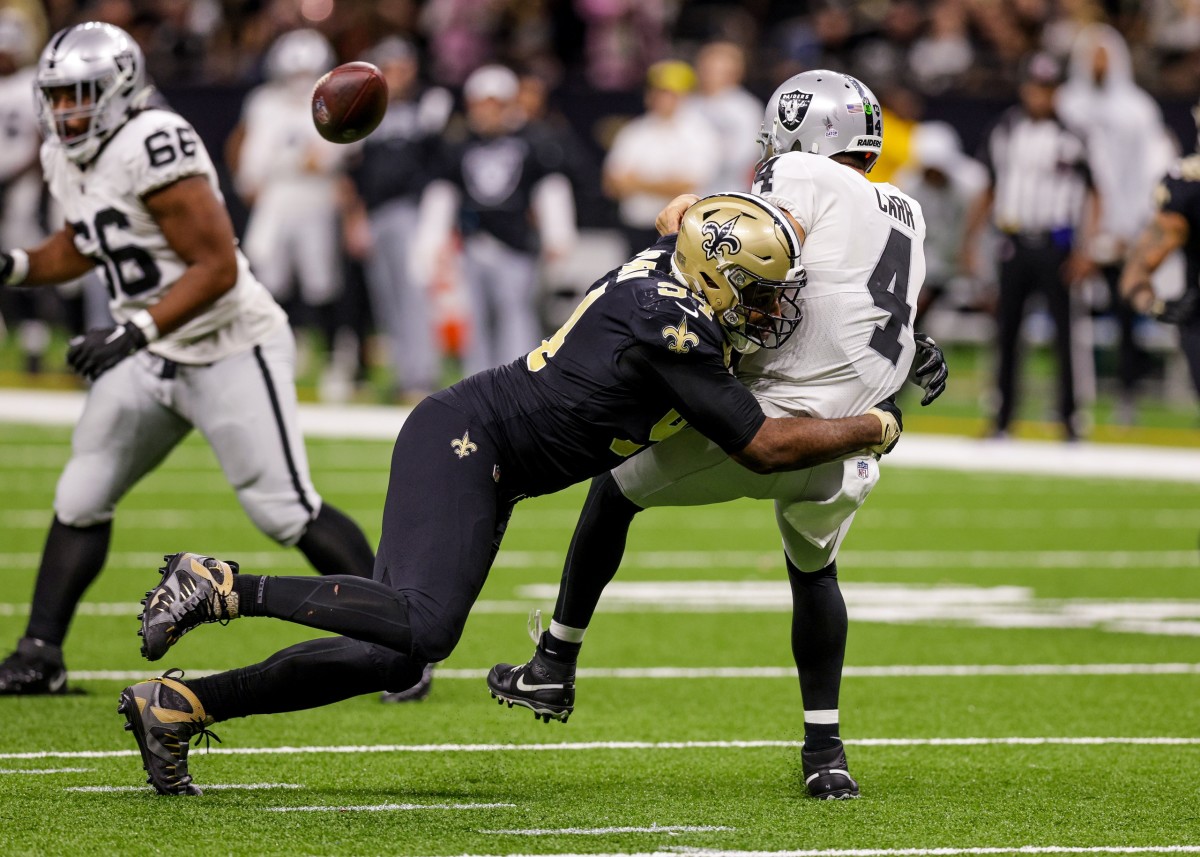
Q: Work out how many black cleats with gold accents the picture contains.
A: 2